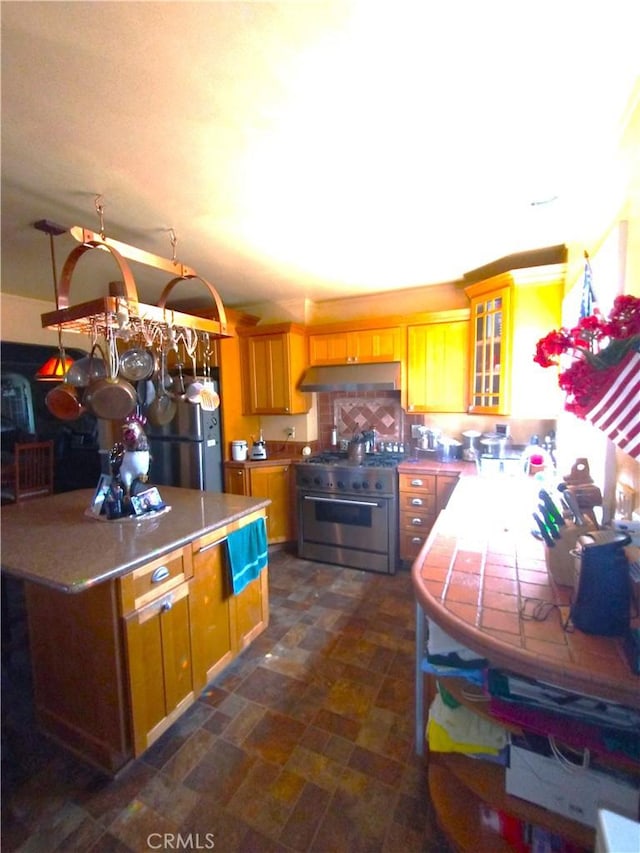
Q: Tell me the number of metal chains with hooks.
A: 2